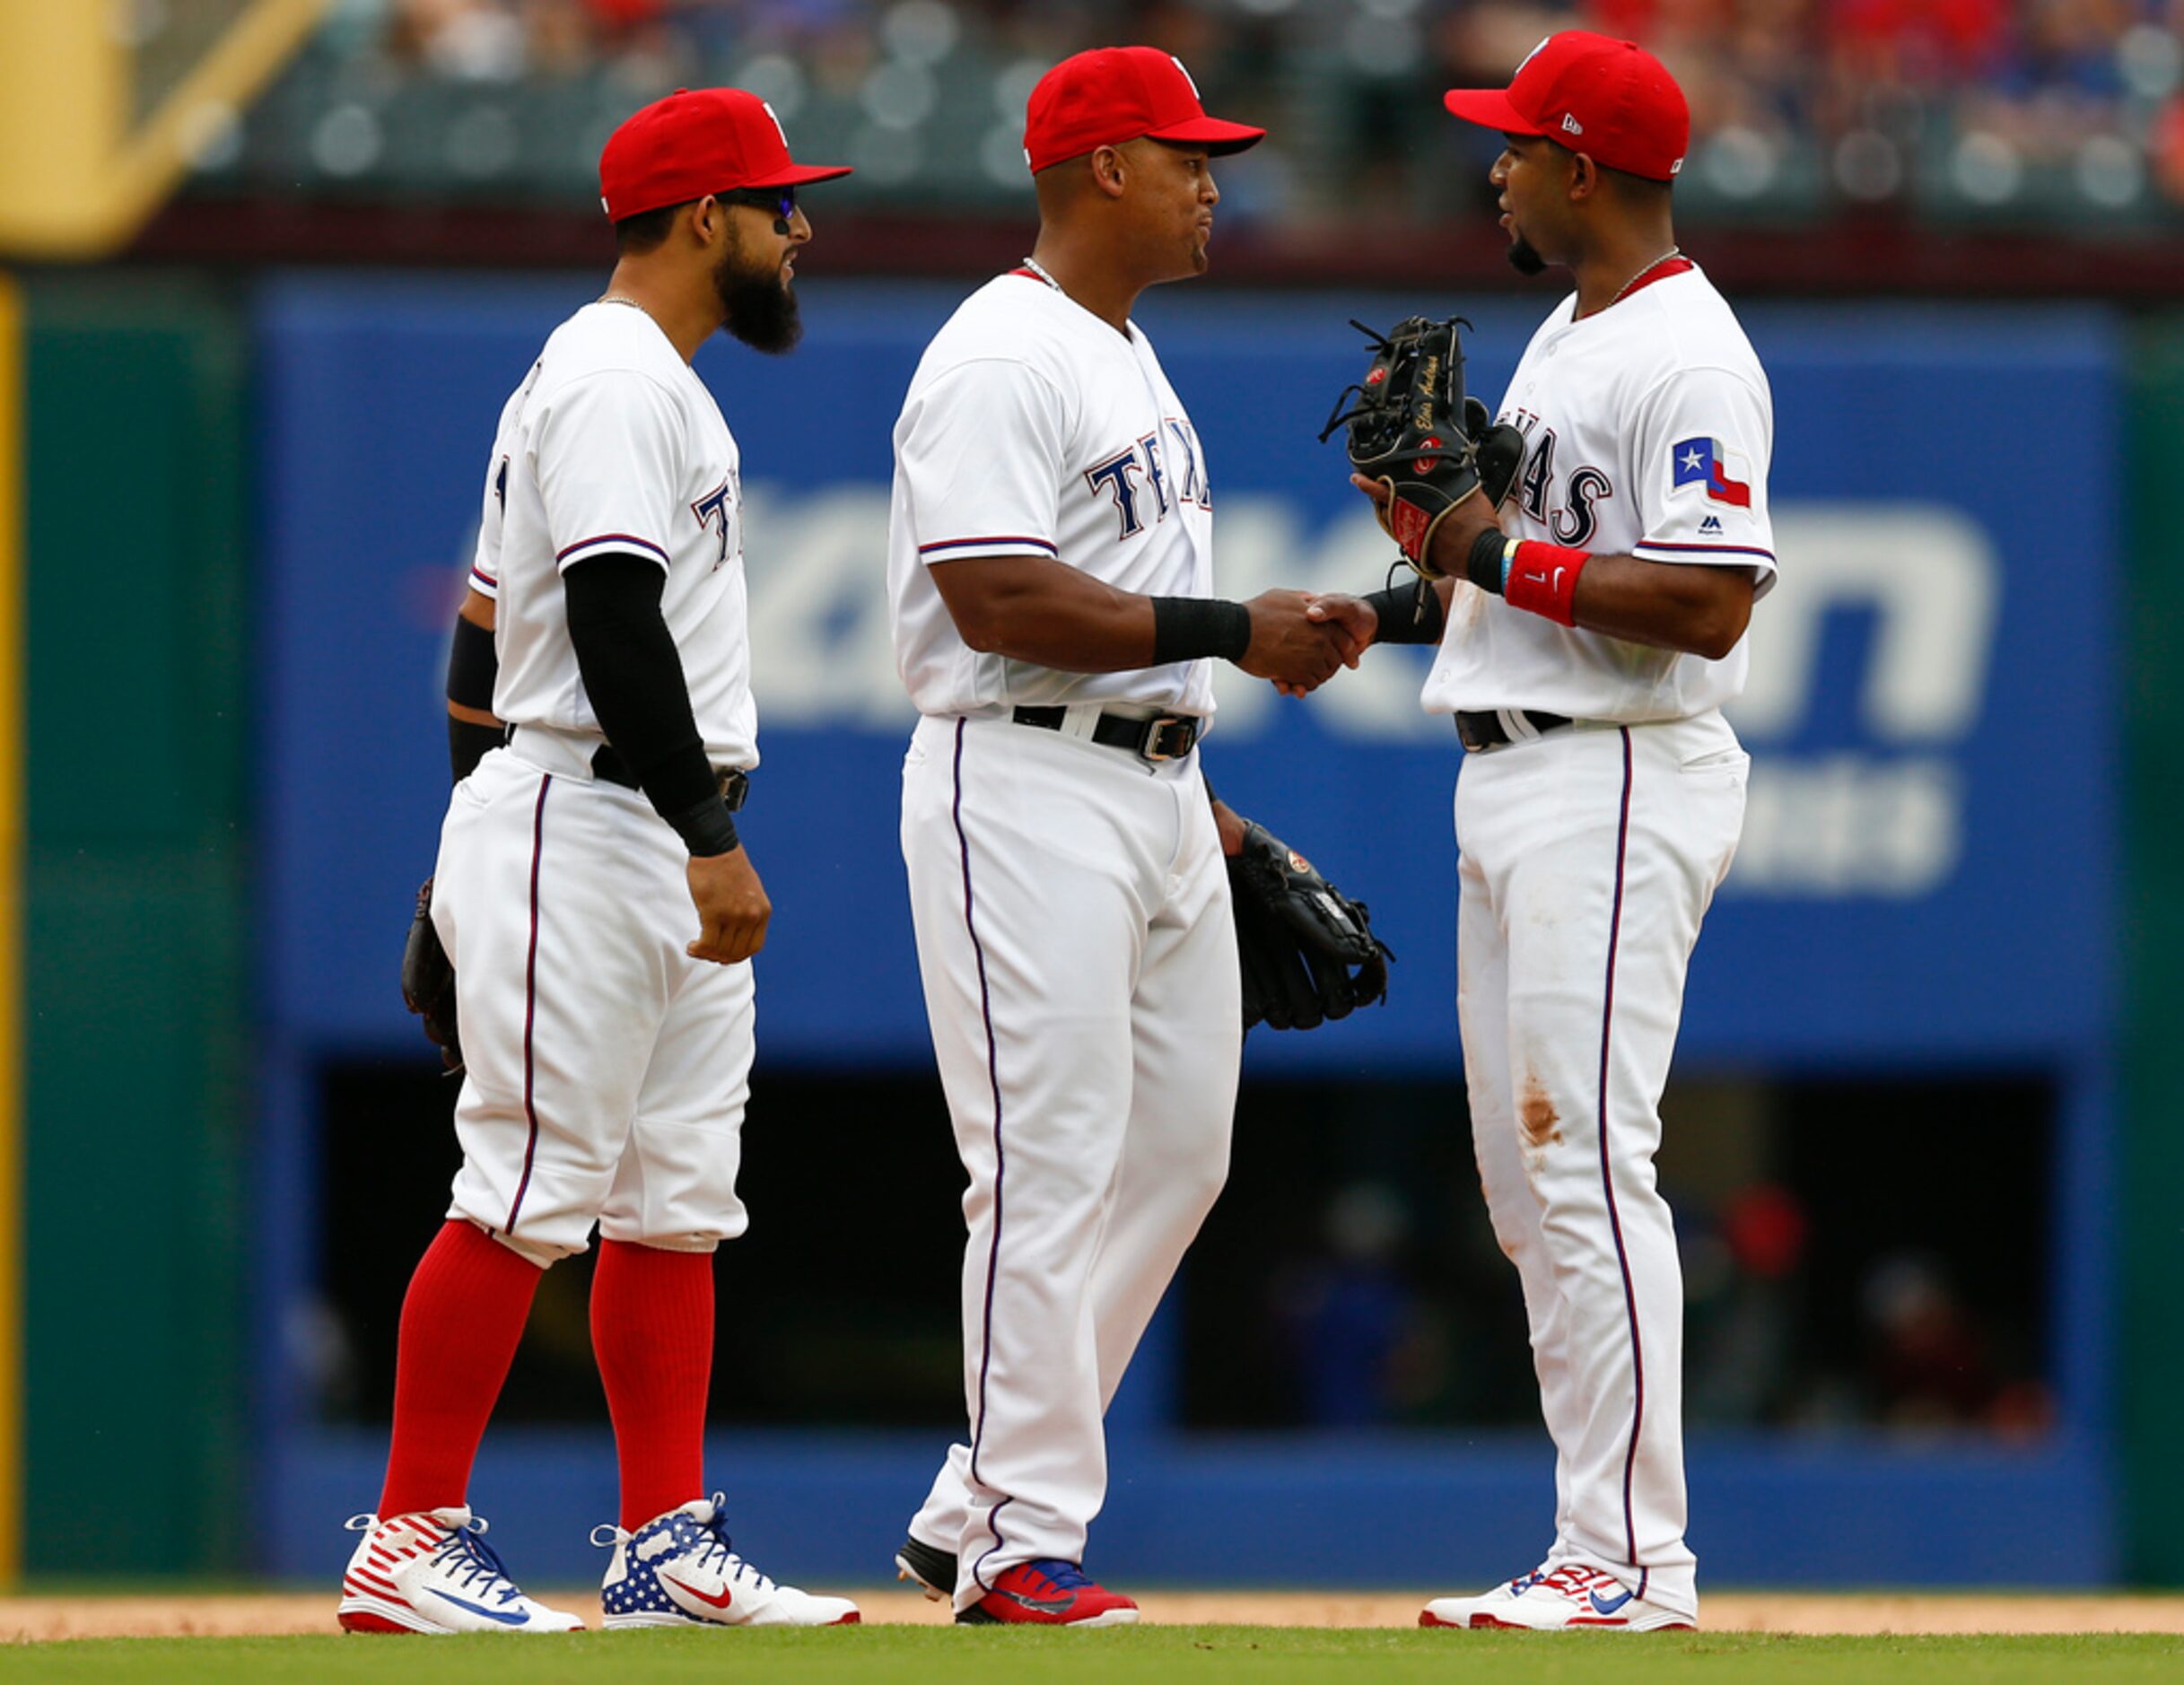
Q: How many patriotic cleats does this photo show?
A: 4